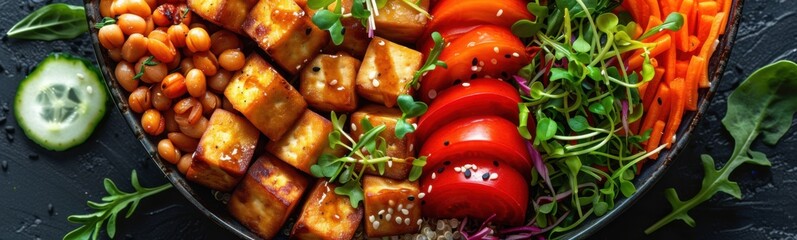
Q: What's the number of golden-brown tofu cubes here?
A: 13